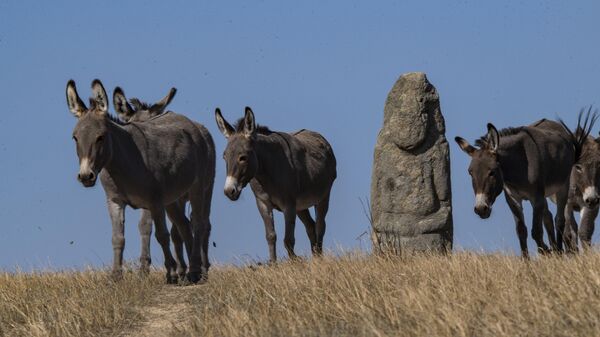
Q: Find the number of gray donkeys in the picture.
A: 5